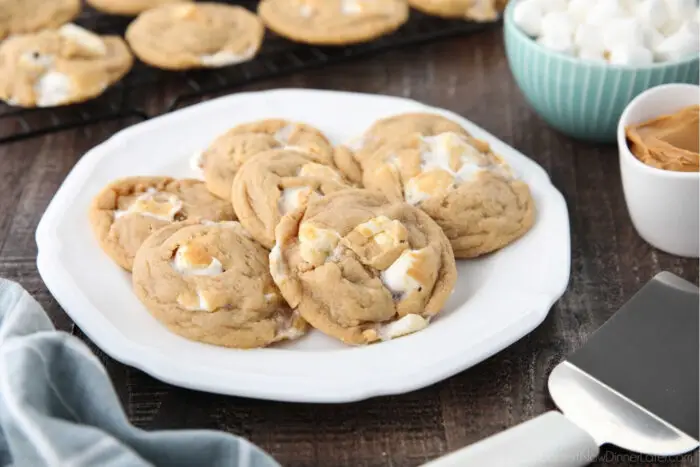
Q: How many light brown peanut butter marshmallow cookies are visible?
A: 13